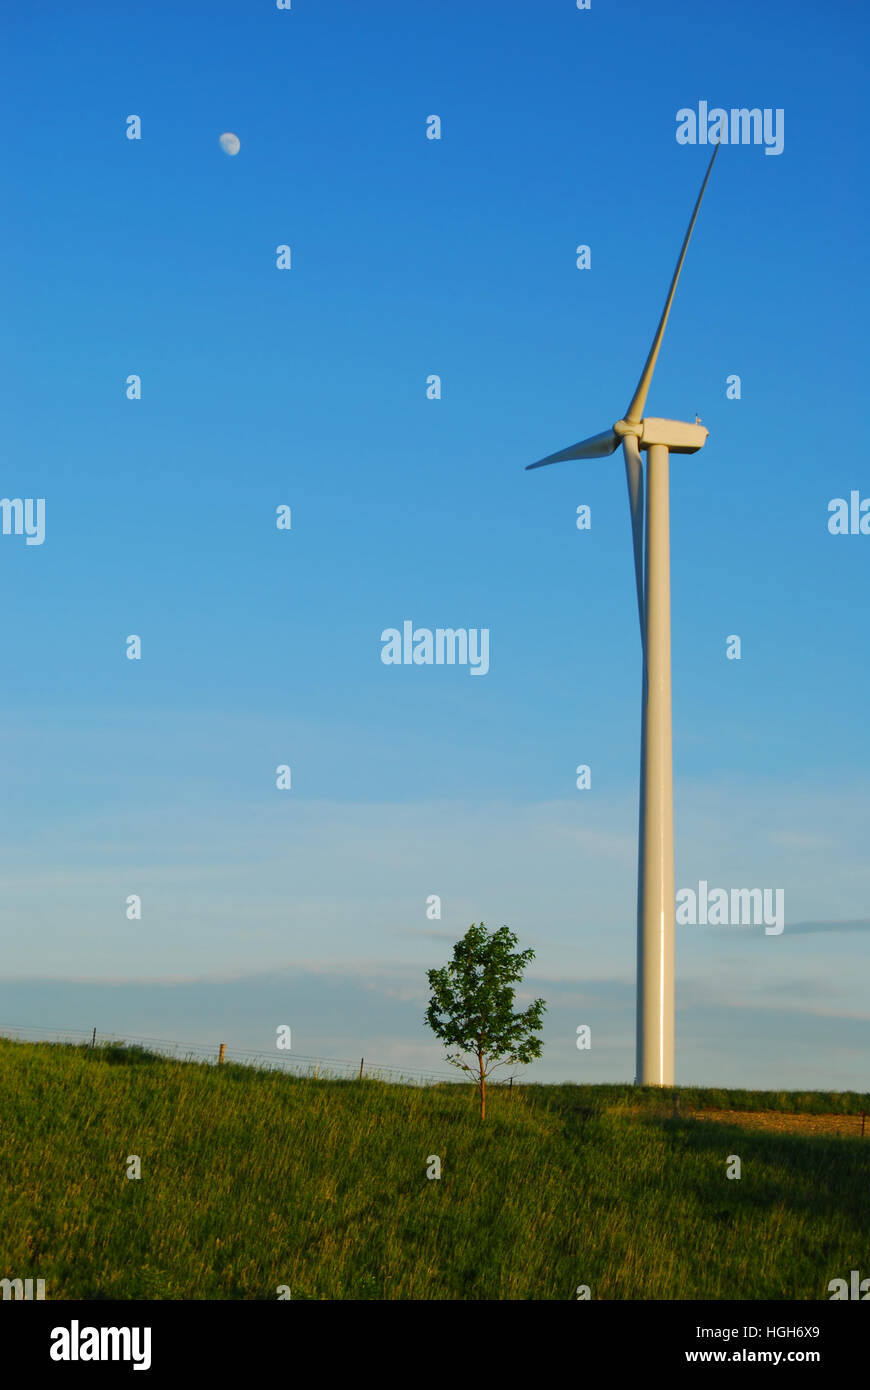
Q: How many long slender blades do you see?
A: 3